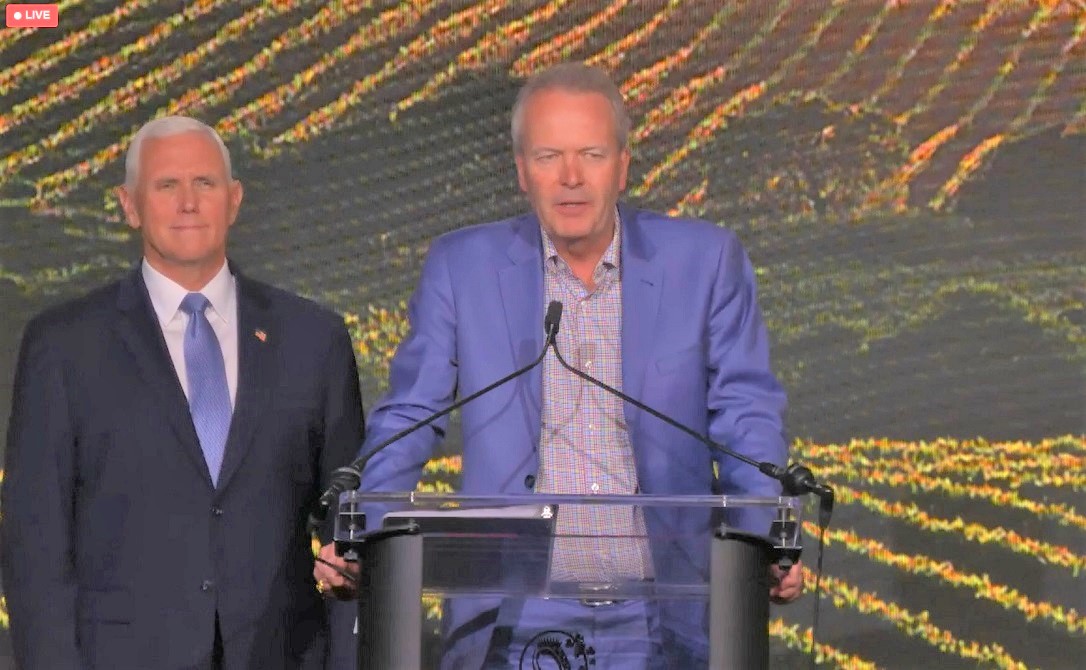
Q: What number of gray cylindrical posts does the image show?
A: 2